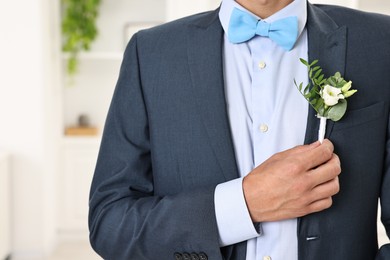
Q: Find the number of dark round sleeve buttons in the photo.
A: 4